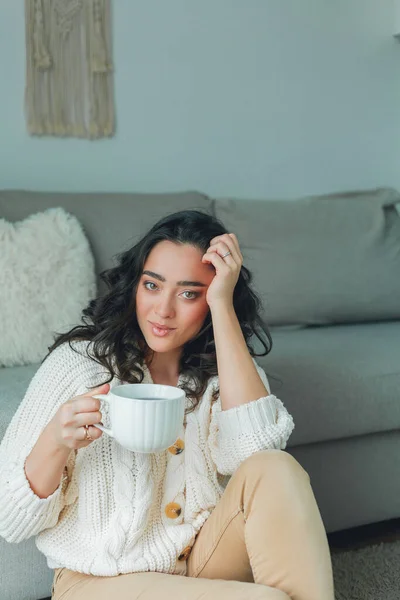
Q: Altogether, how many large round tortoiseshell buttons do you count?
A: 3